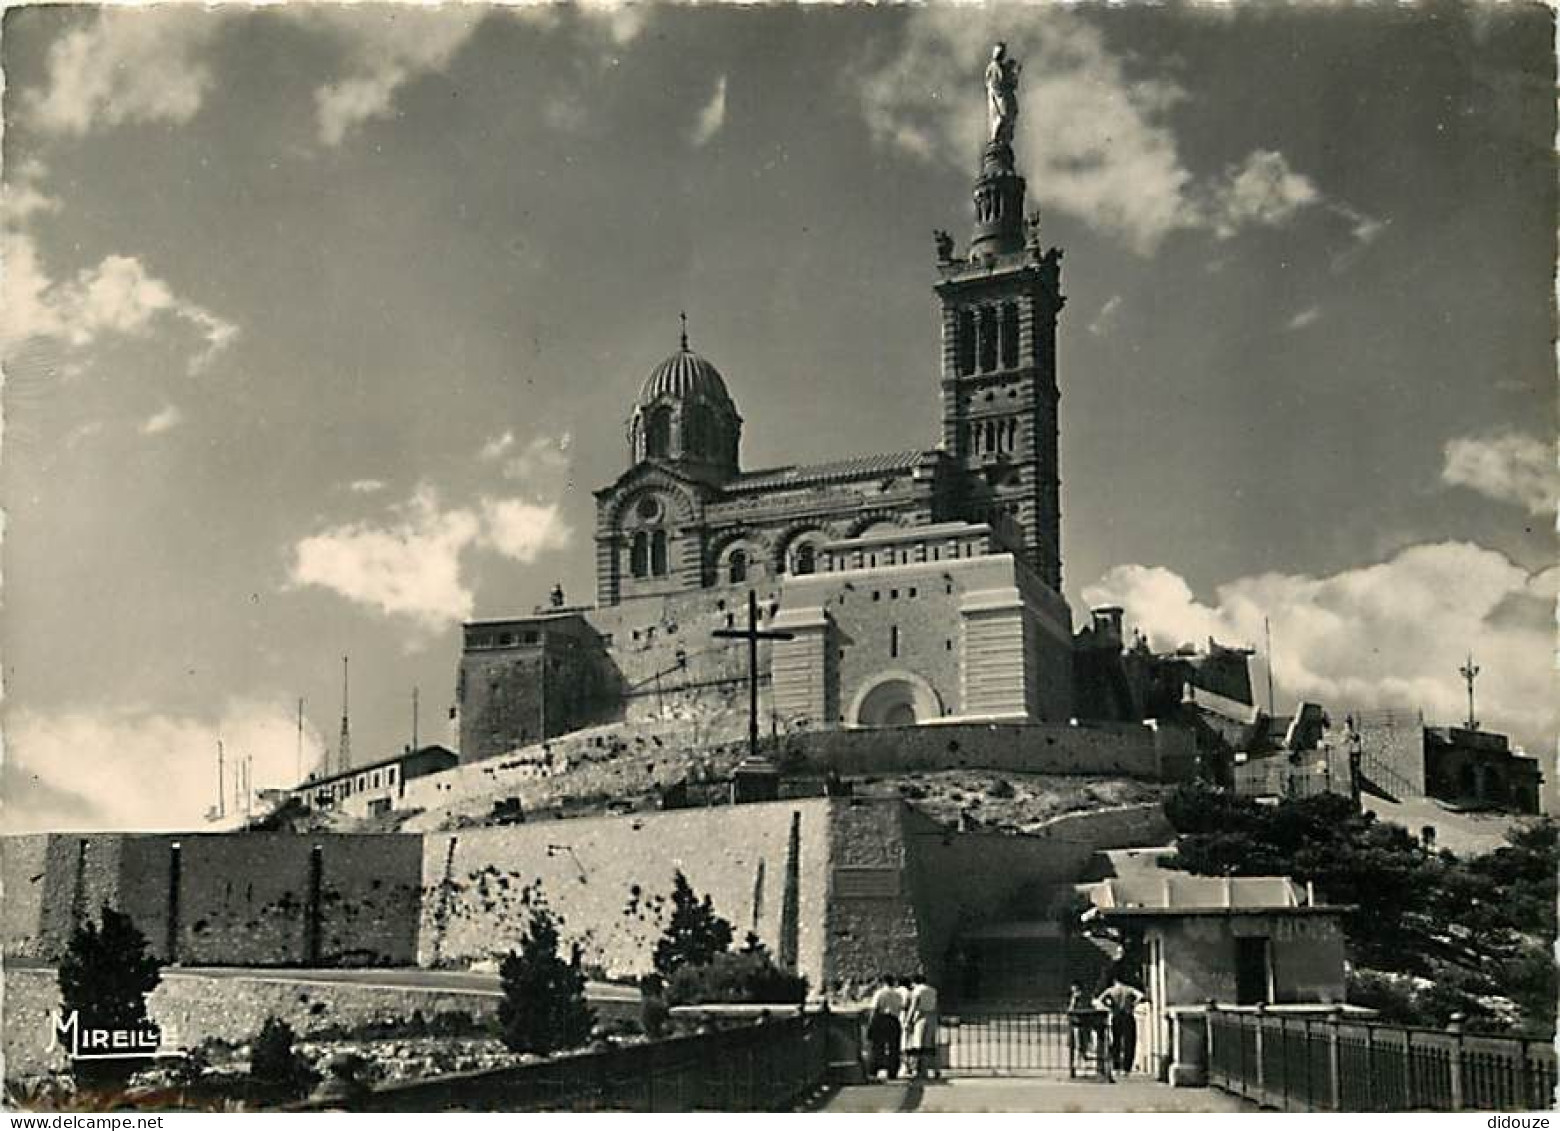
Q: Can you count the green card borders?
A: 0